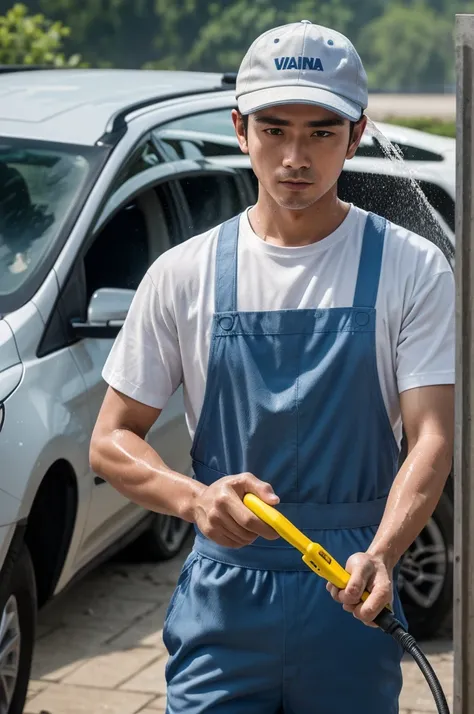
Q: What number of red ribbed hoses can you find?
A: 0